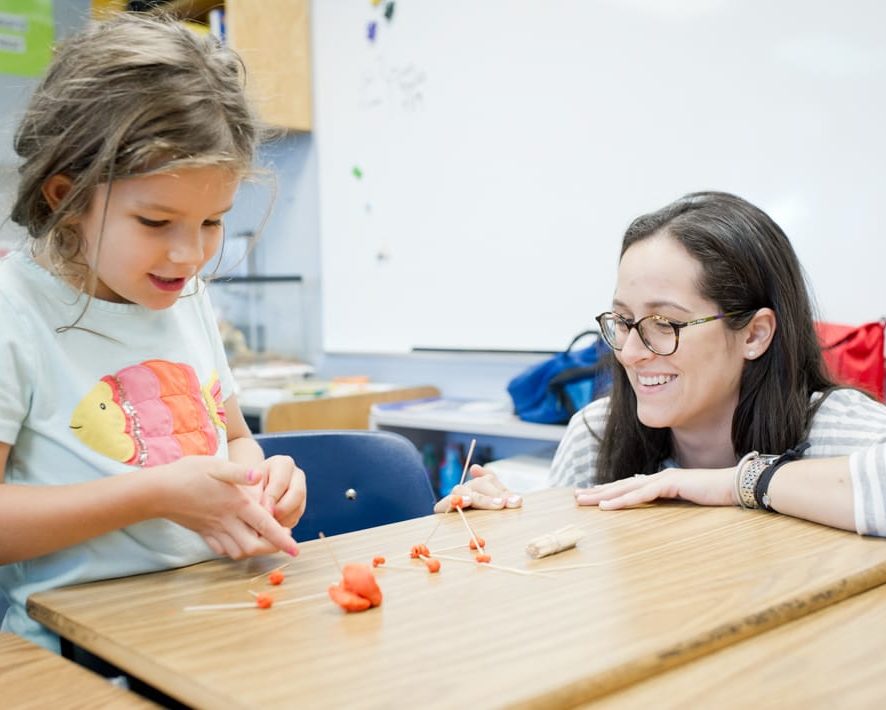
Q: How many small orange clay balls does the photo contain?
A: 8